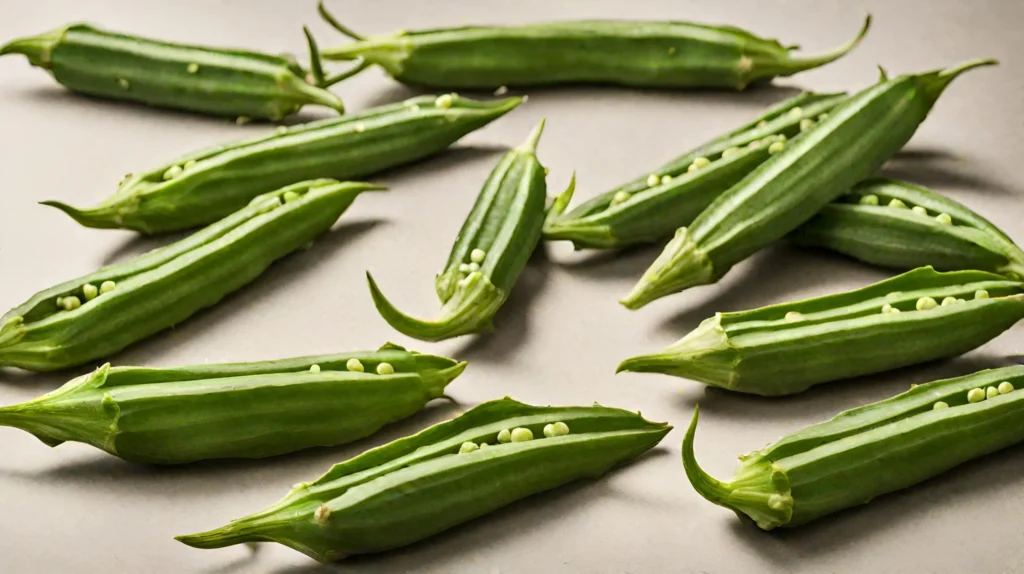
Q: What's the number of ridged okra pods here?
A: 12